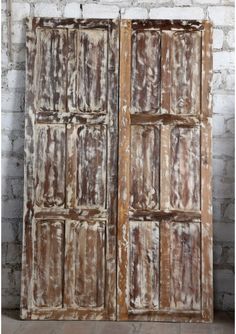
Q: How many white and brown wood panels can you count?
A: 12